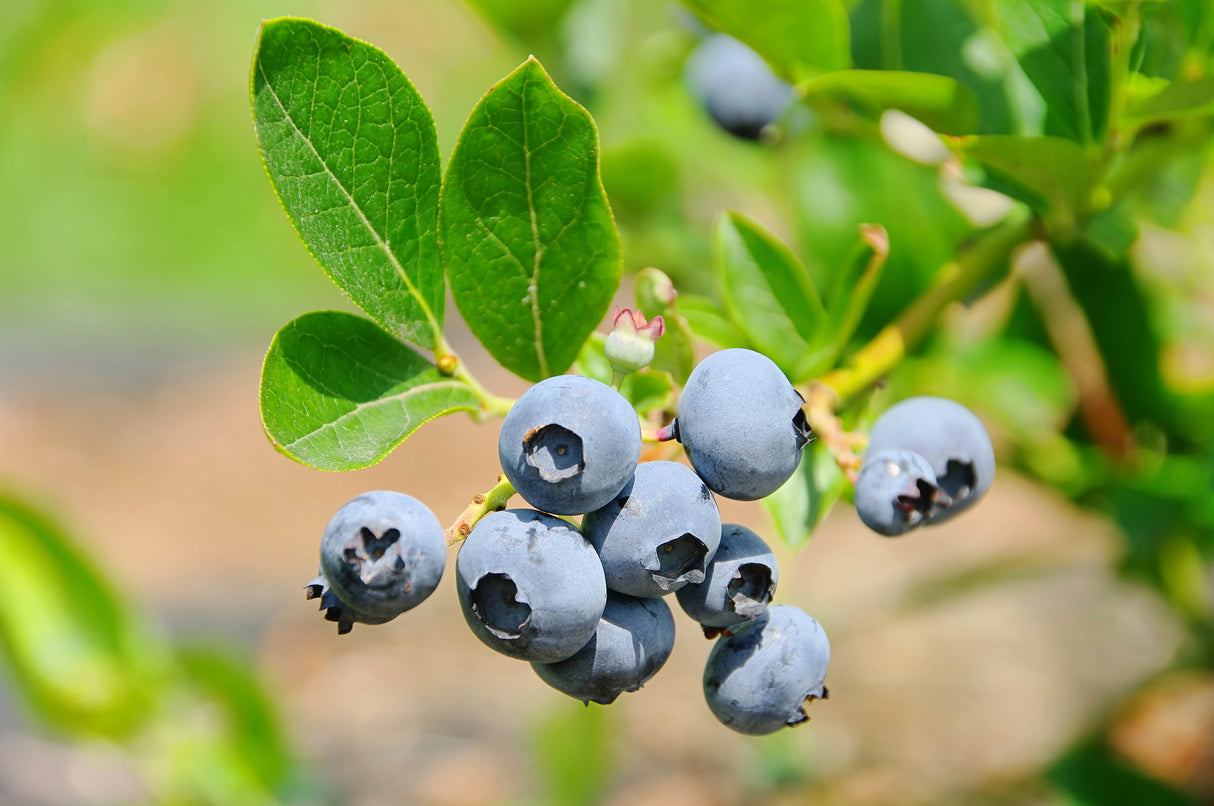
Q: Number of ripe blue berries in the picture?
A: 12